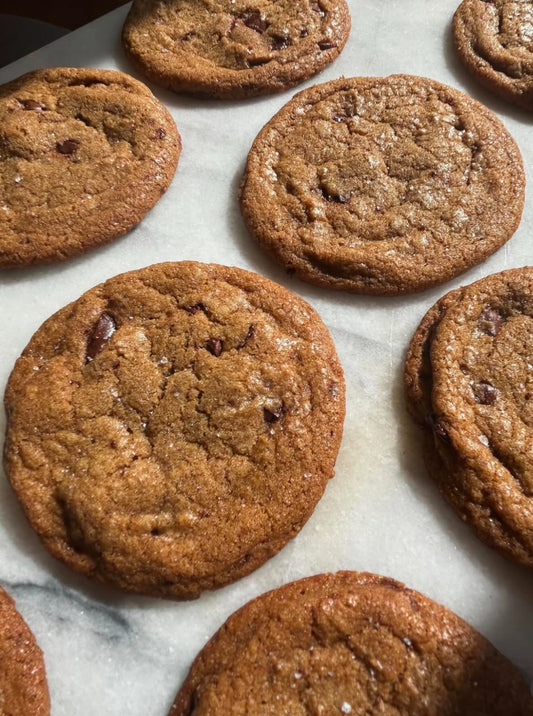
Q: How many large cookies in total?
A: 8